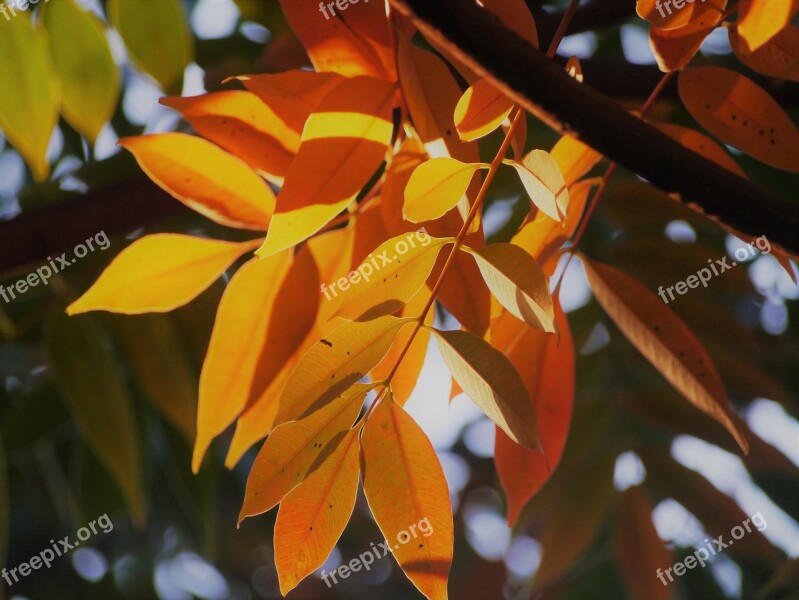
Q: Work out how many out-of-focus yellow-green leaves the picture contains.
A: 3